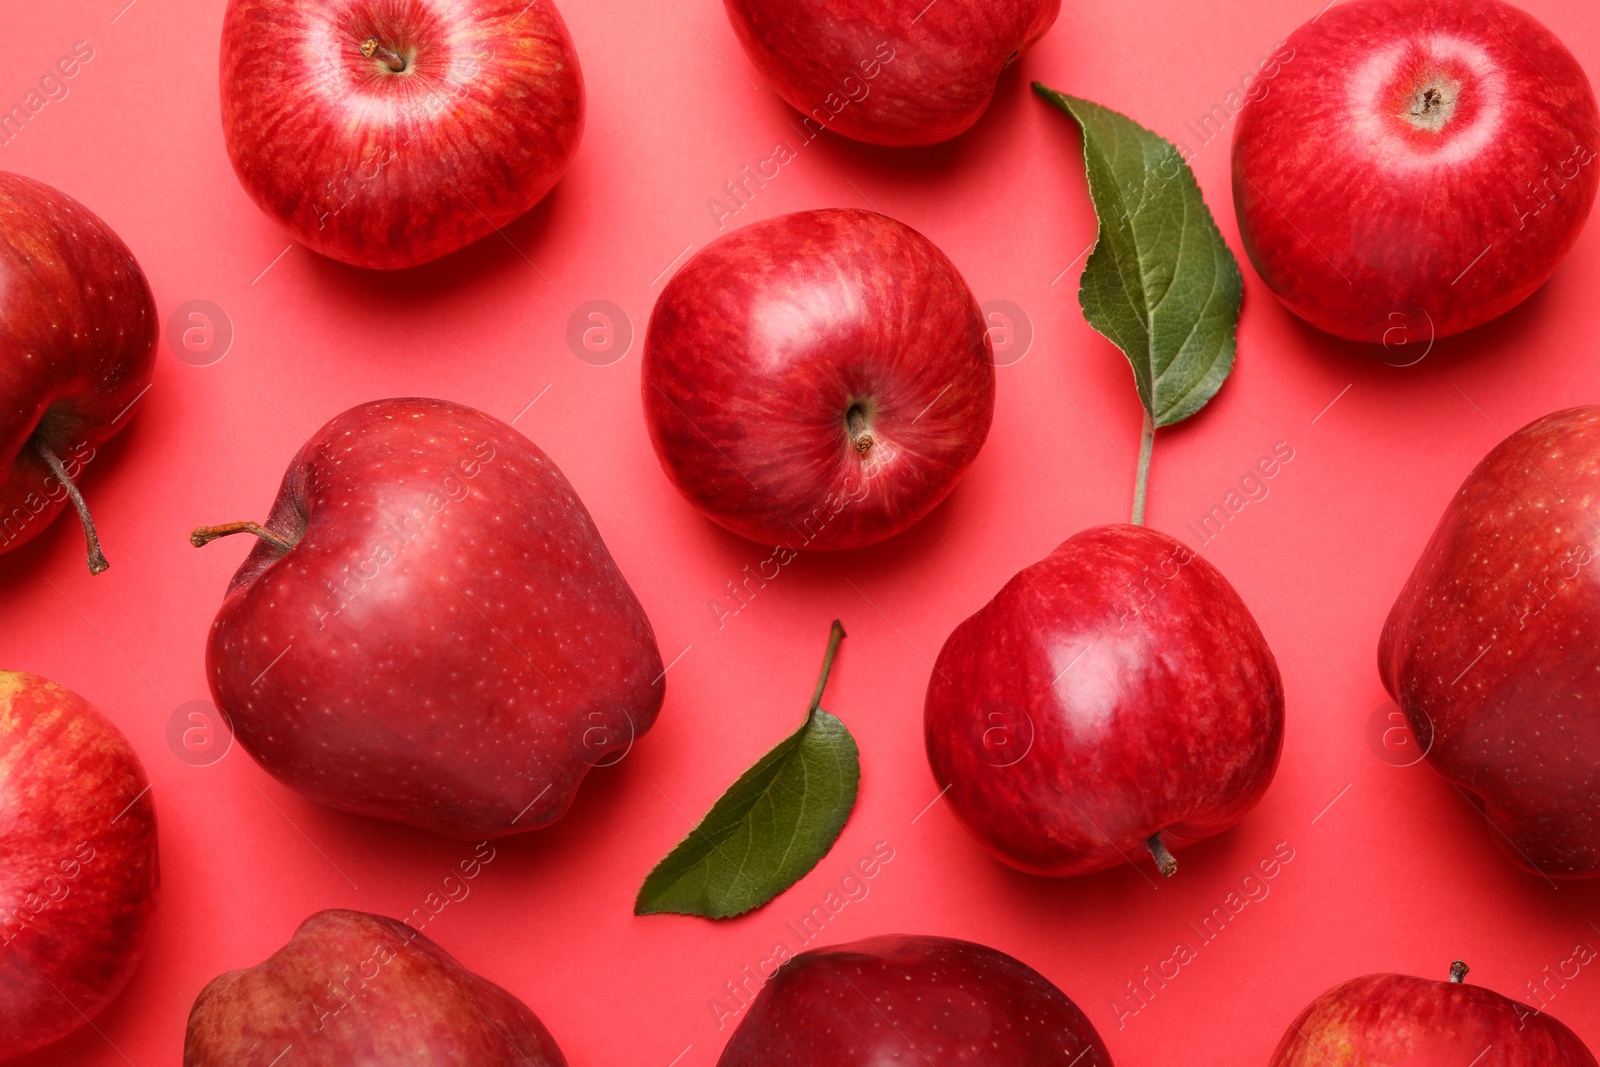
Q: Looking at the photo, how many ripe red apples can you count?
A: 12